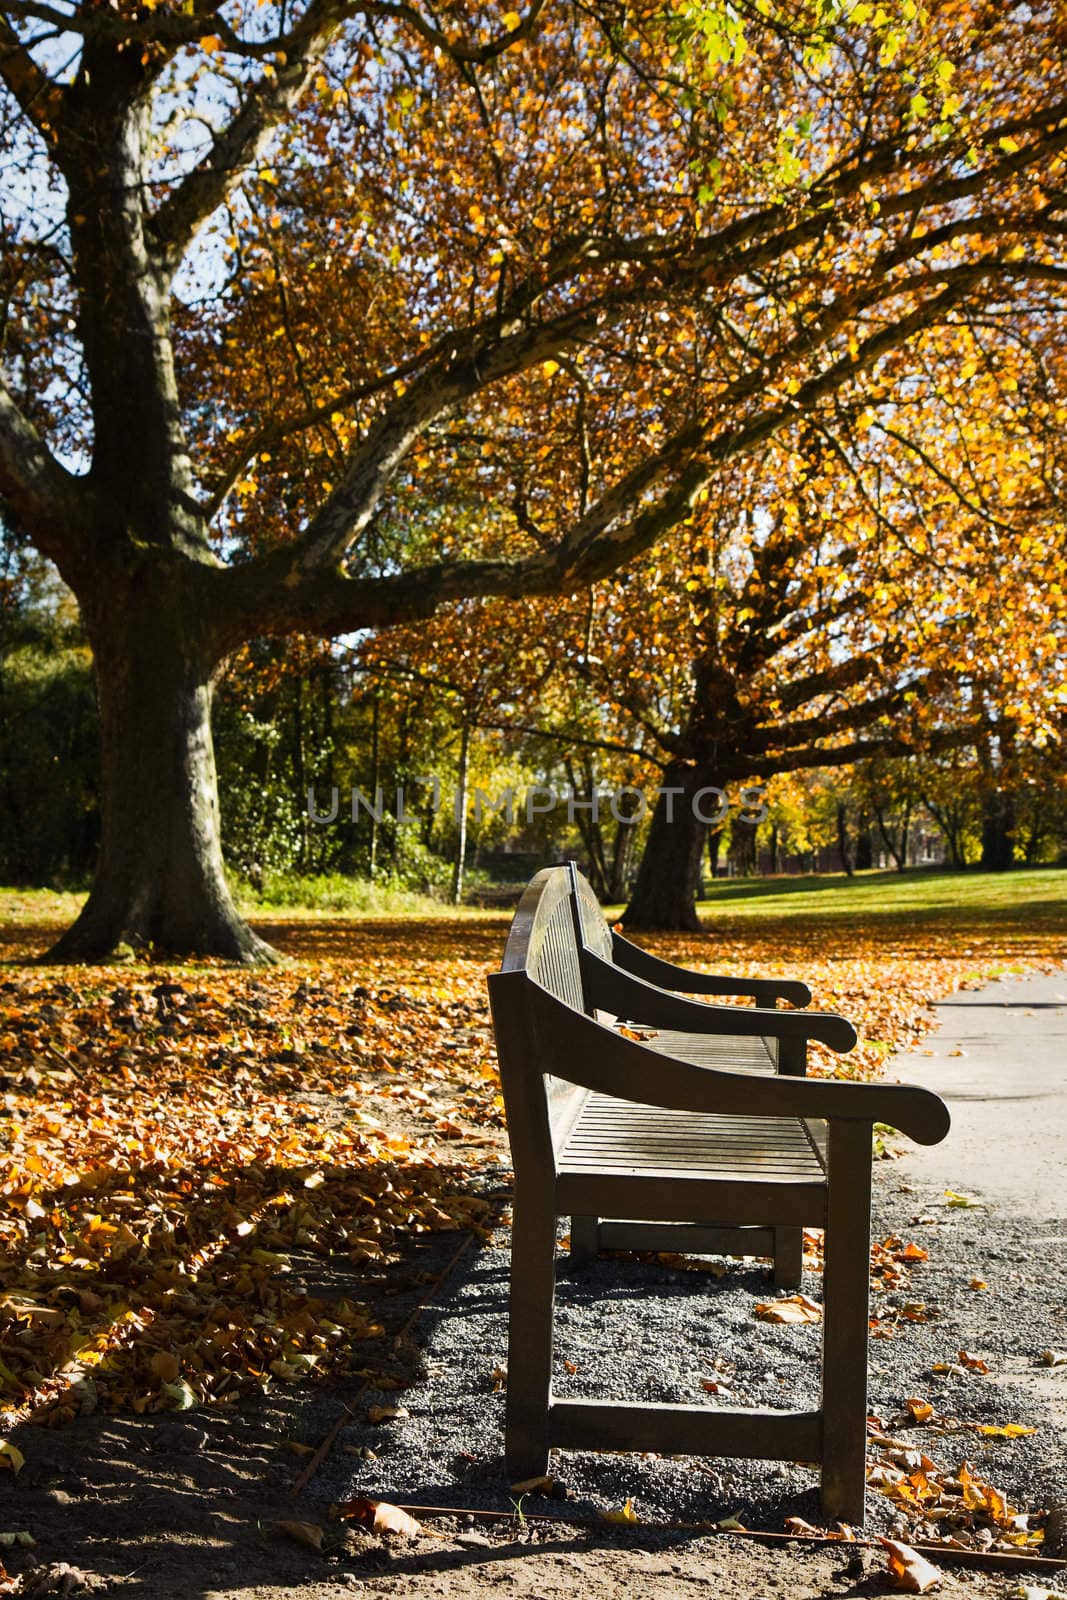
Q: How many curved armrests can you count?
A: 3